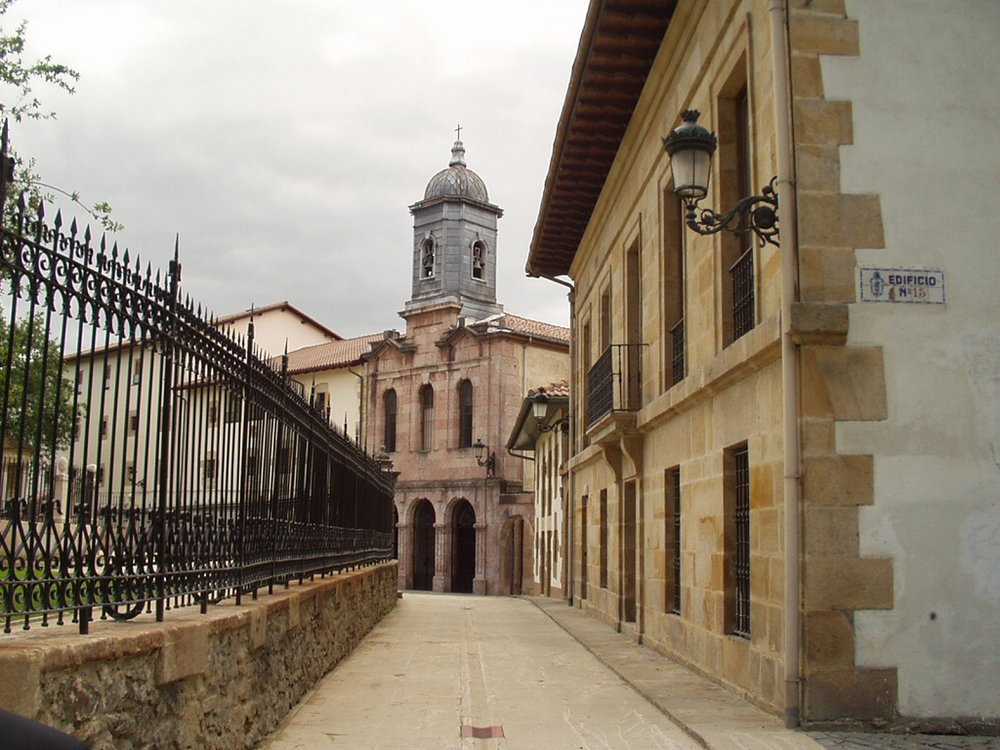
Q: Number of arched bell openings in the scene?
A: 2